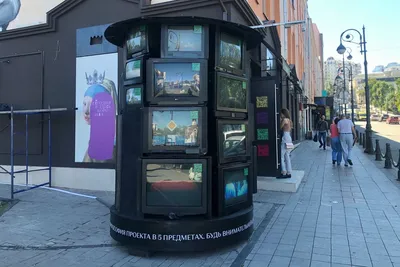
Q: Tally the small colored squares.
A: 4